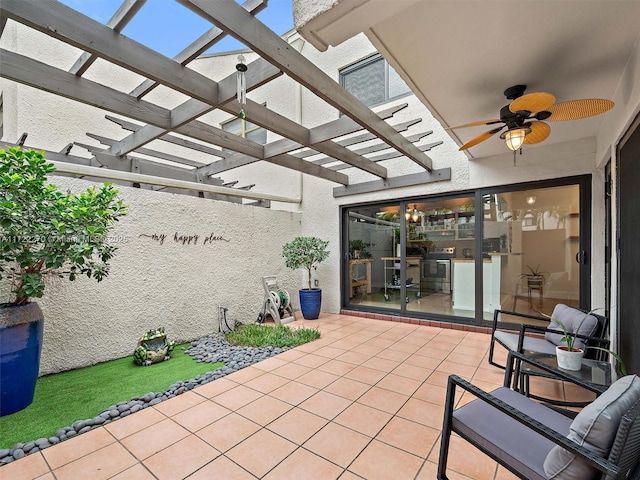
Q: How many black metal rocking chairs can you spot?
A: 2